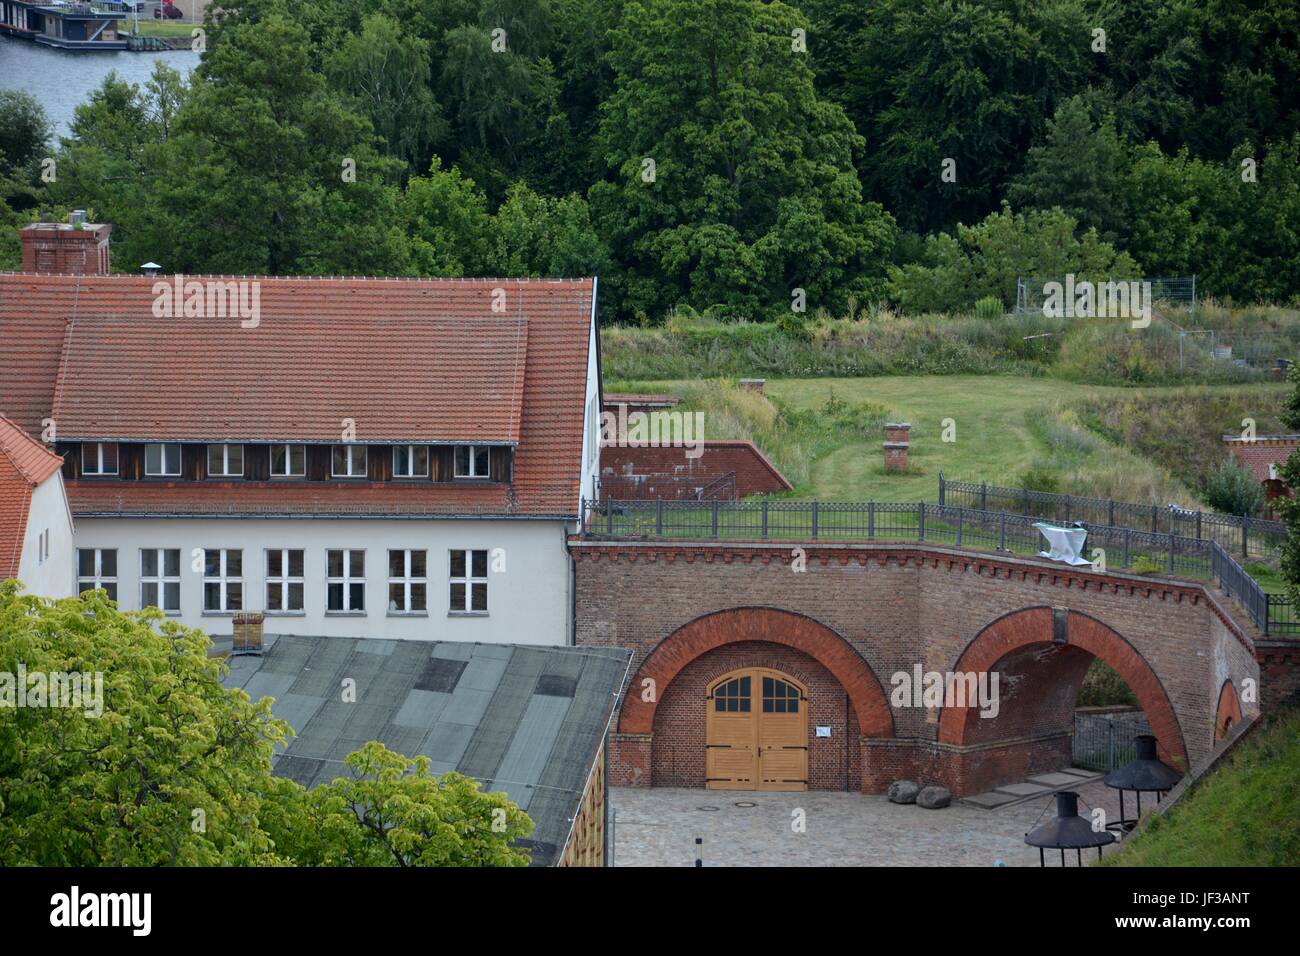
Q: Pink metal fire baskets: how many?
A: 0